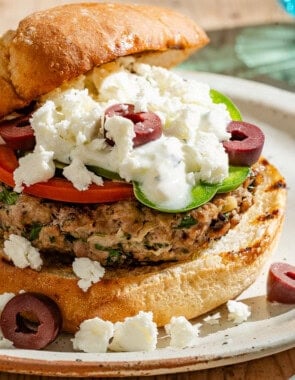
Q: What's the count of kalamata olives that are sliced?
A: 5